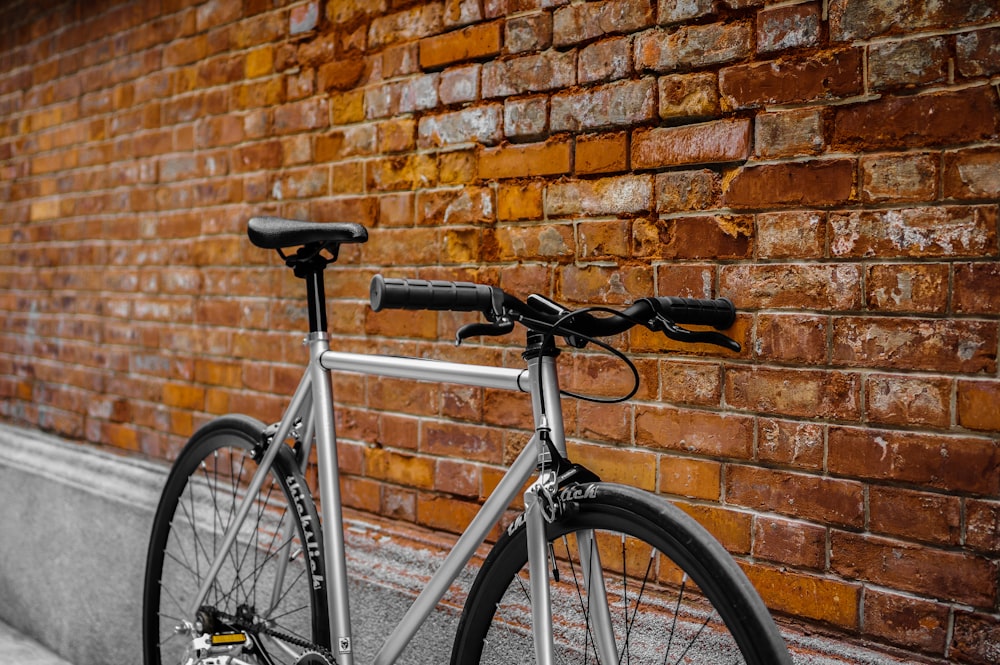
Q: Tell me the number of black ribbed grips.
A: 2